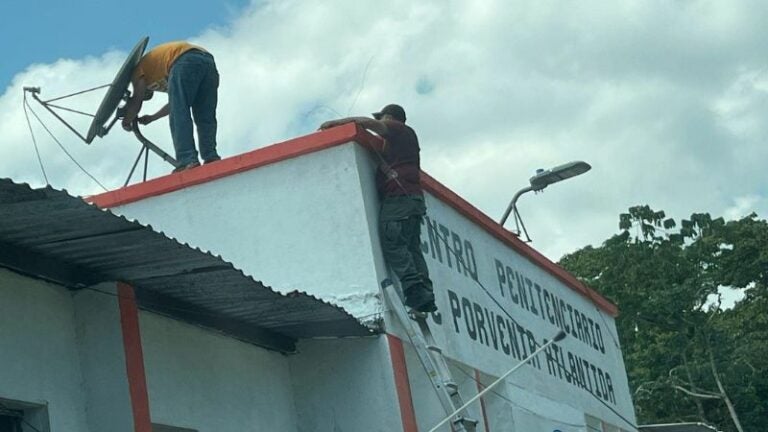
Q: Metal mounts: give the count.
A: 2